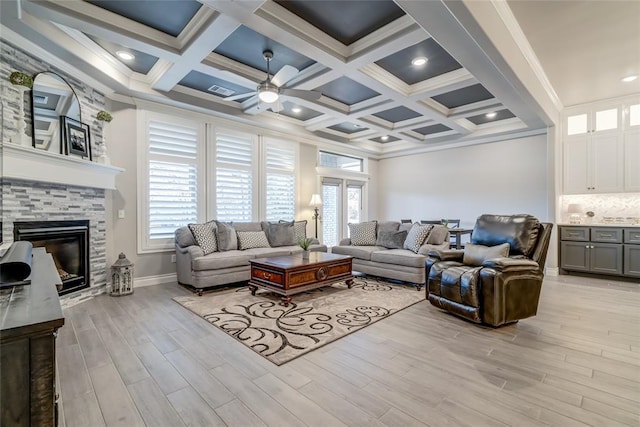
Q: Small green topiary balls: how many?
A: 2